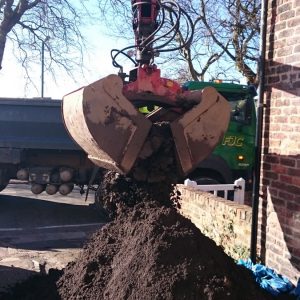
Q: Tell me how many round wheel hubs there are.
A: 5